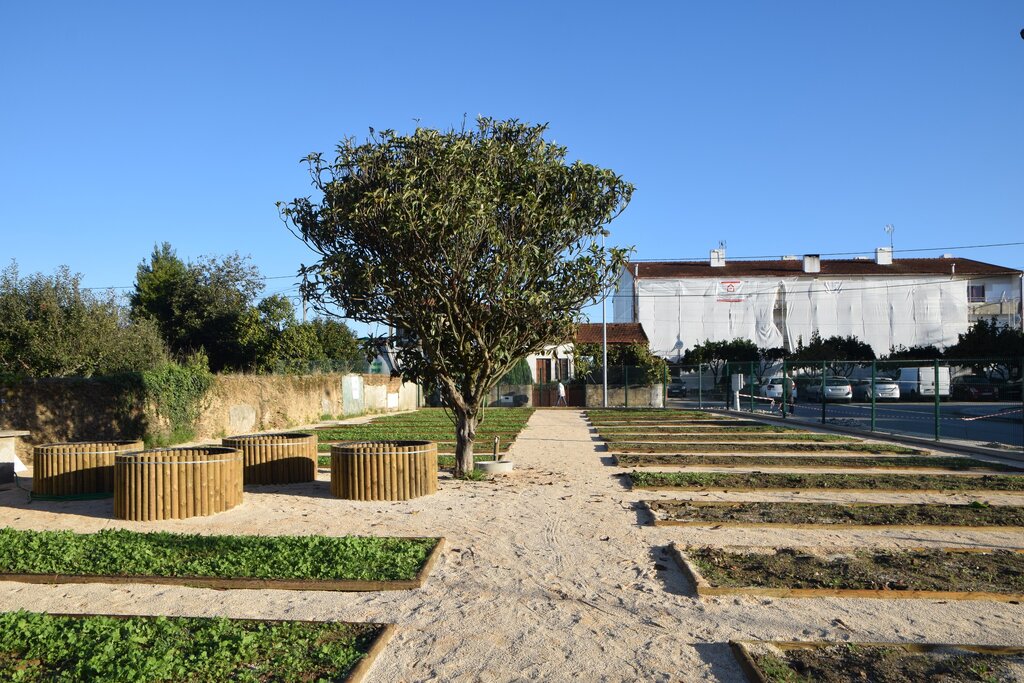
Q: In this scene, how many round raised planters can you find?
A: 4